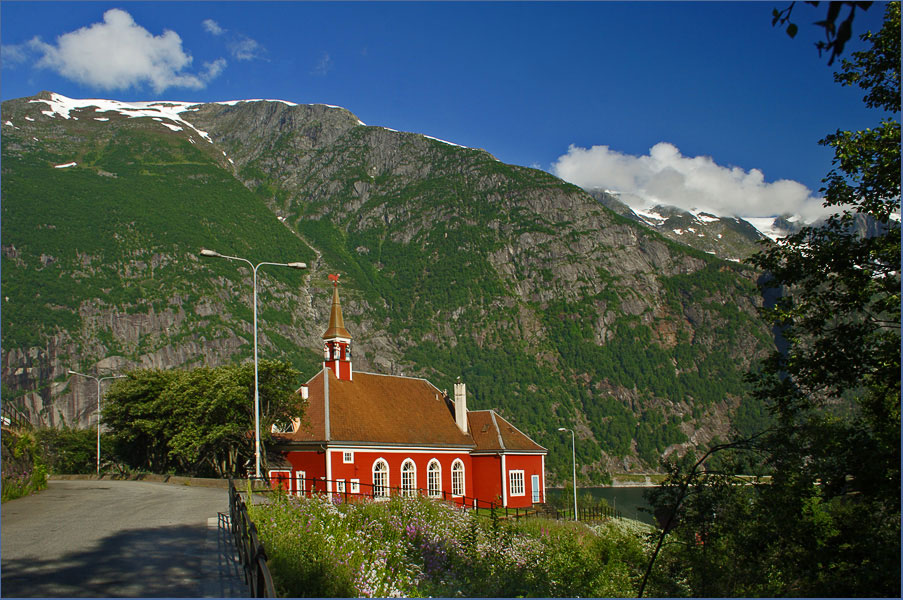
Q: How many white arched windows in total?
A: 4